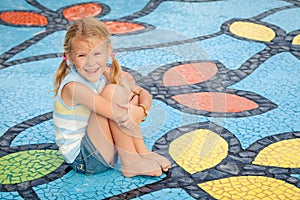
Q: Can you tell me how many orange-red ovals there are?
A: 5